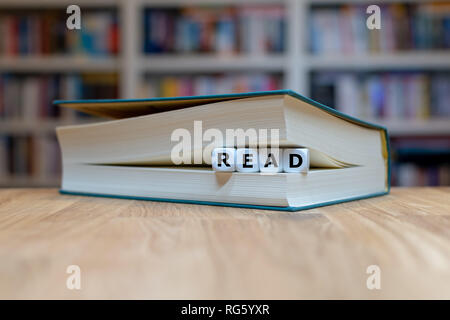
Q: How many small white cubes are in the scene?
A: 4